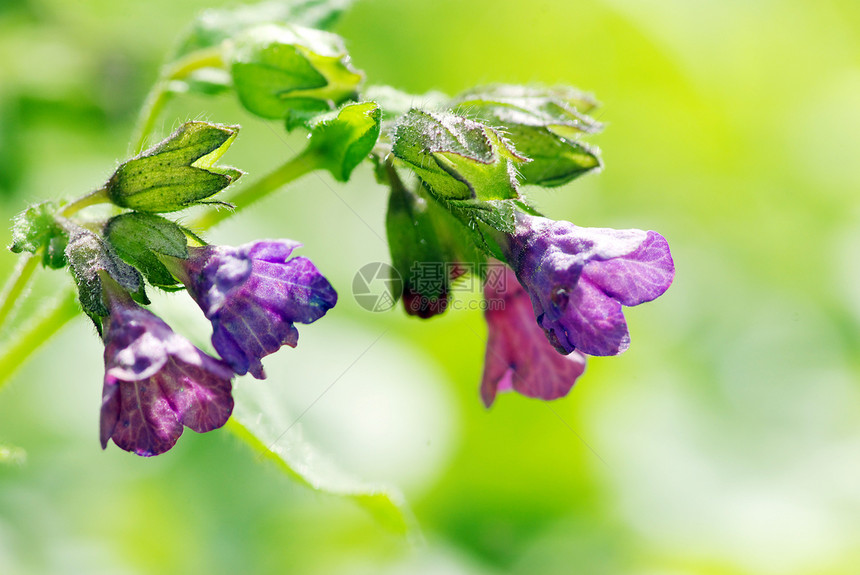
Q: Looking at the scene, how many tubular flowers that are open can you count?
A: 4